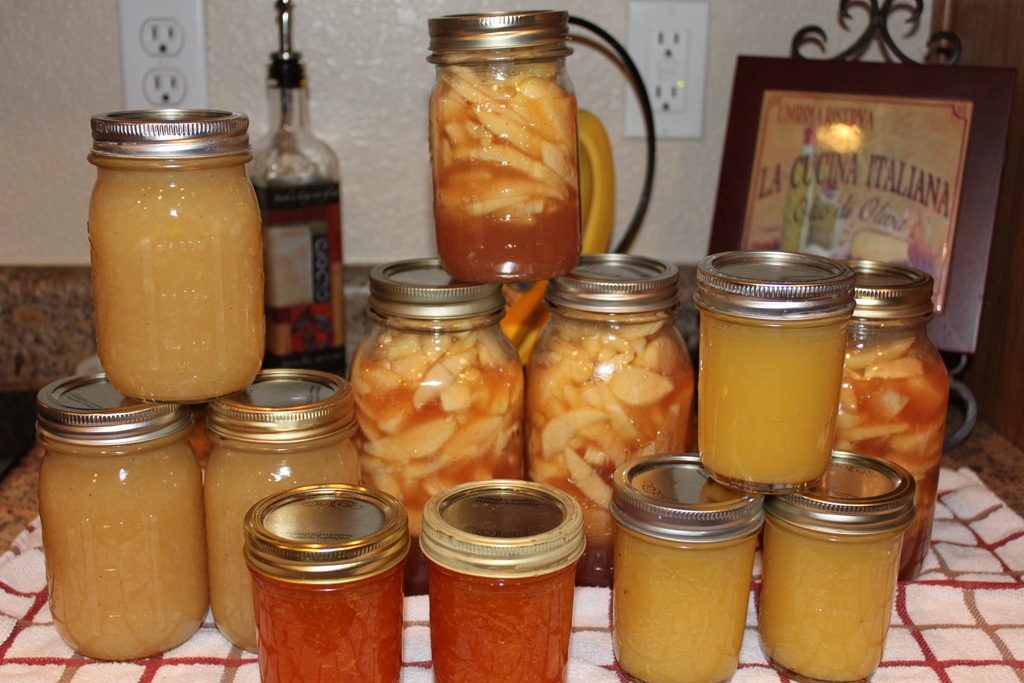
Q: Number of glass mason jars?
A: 12